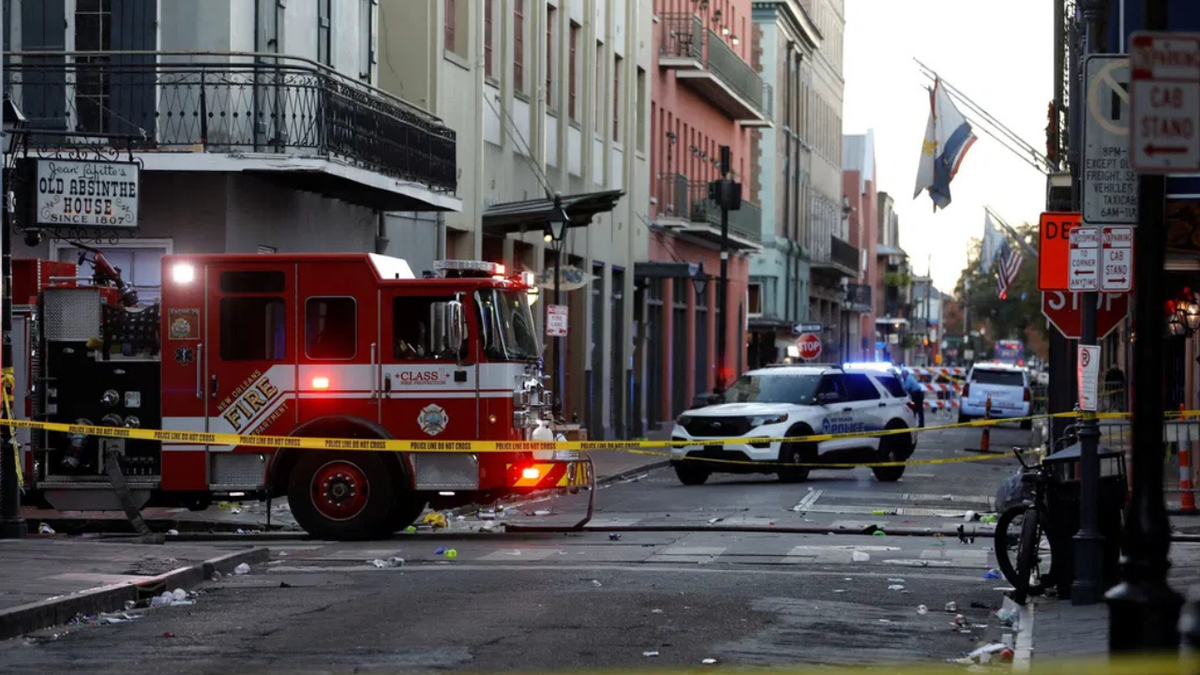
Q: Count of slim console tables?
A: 0